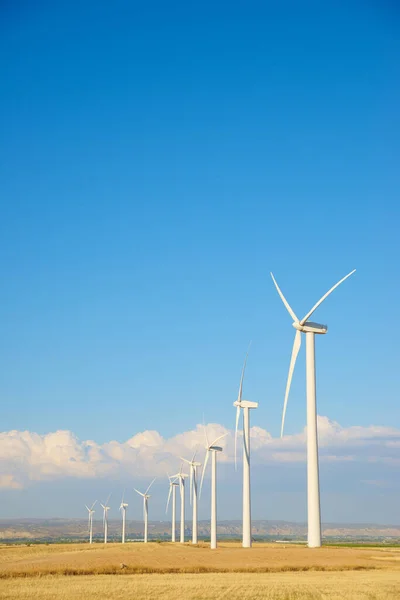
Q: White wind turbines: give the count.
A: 10